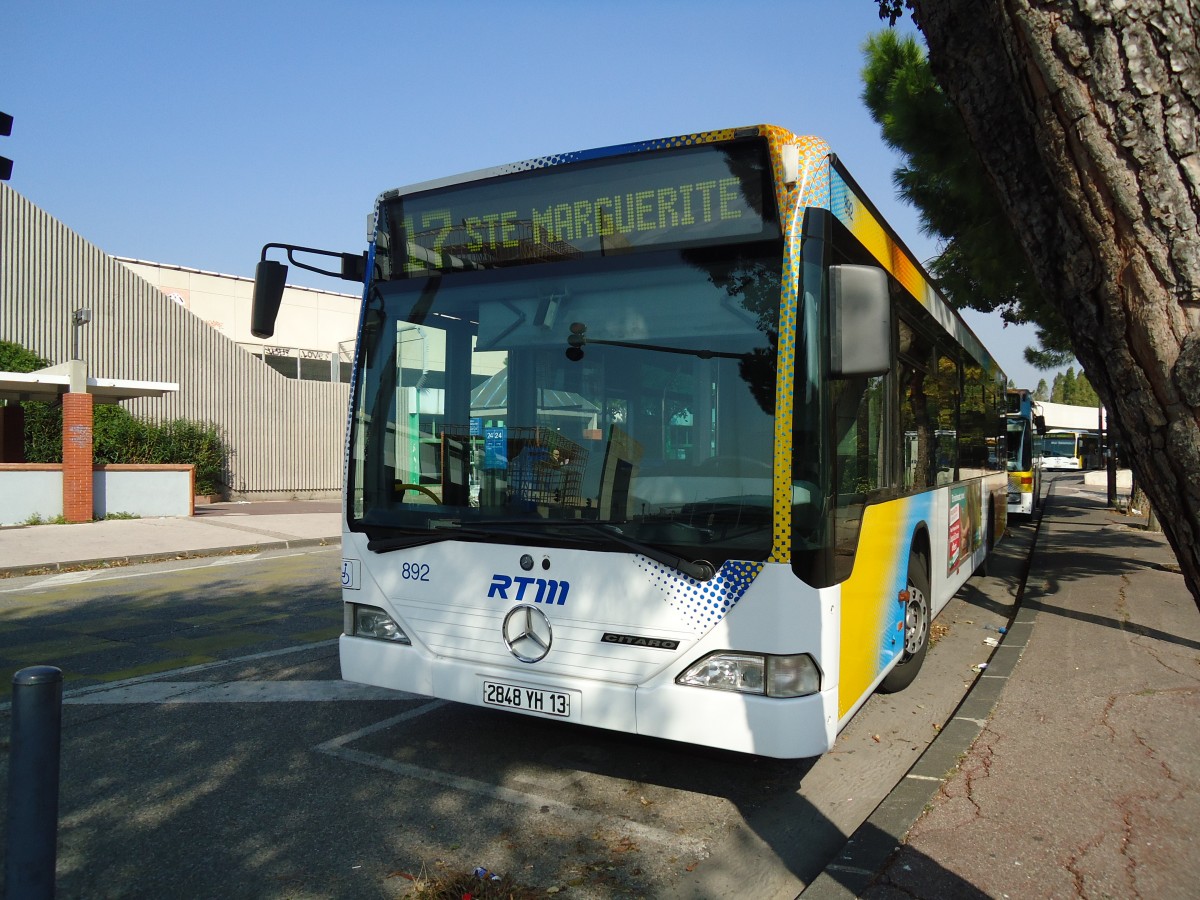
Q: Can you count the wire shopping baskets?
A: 1